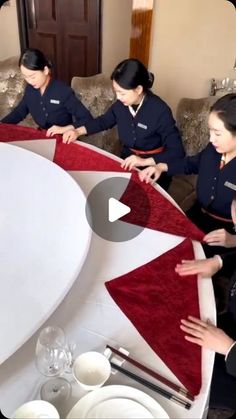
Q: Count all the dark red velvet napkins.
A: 4